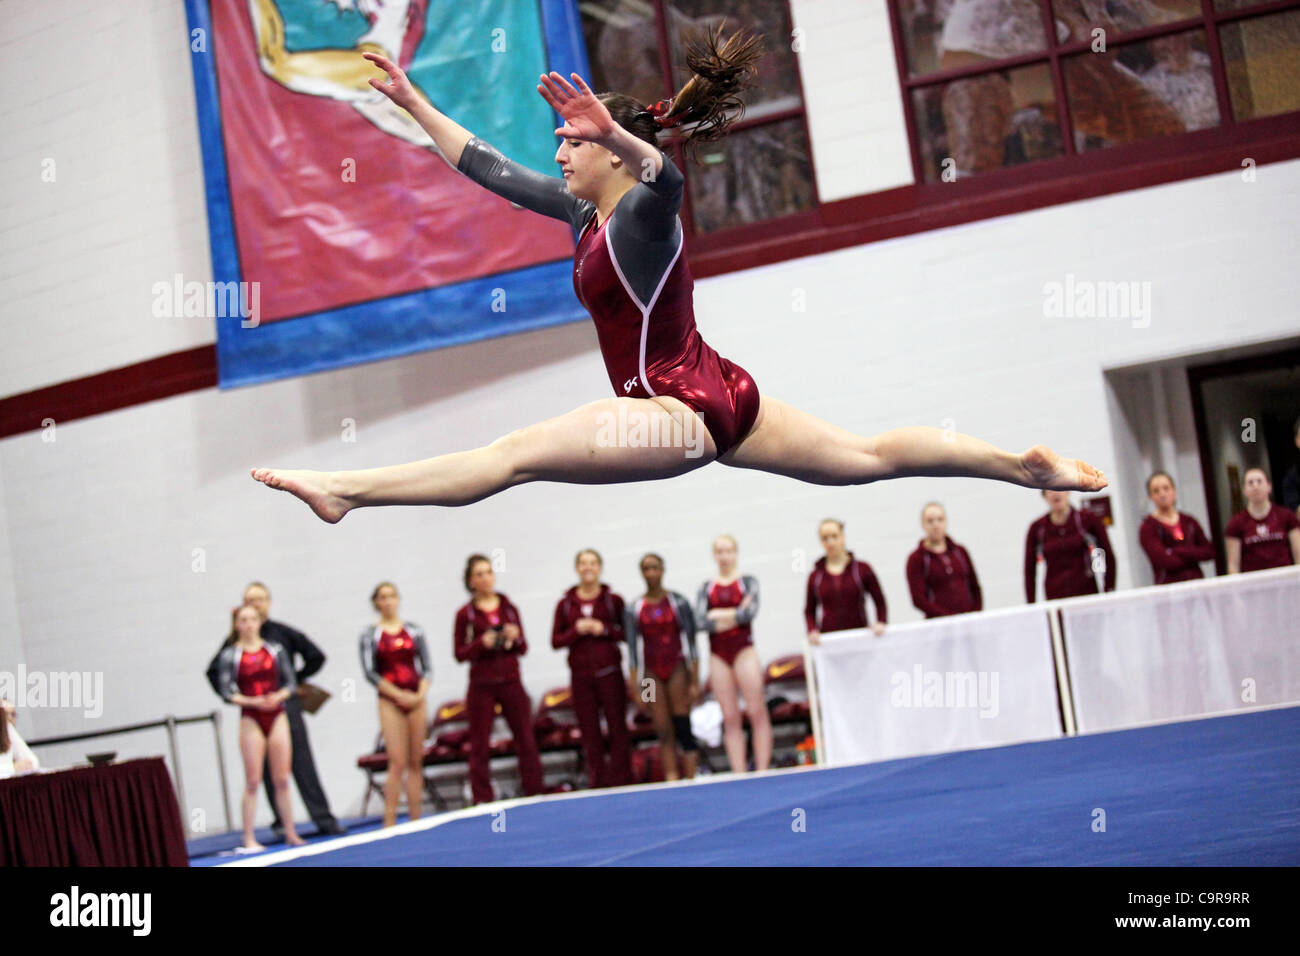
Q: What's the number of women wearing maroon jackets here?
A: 6